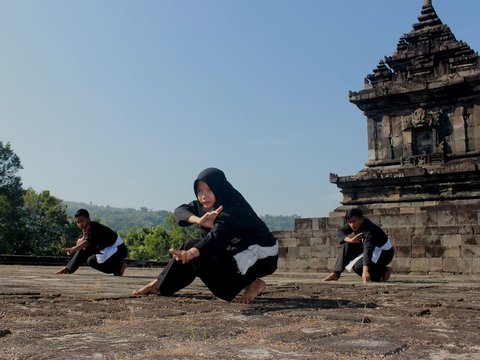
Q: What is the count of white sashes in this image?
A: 3